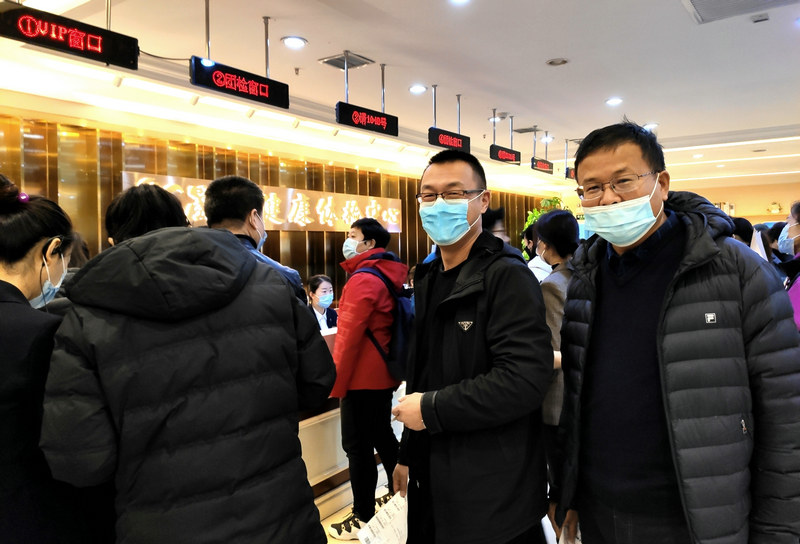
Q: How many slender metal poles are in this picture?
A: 13